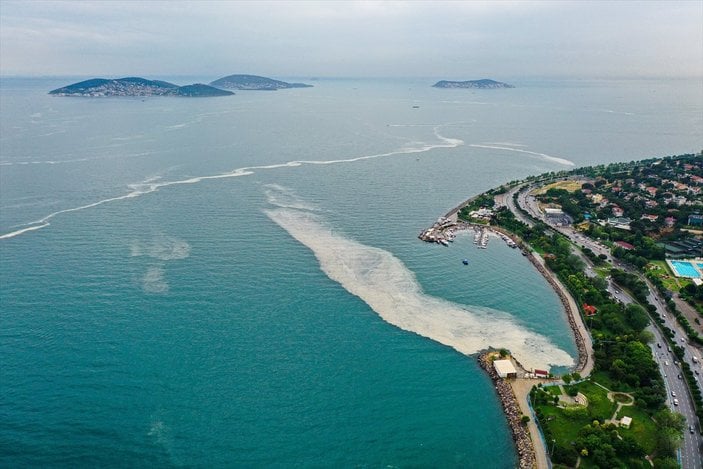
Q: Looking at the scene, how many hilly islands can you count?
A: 3